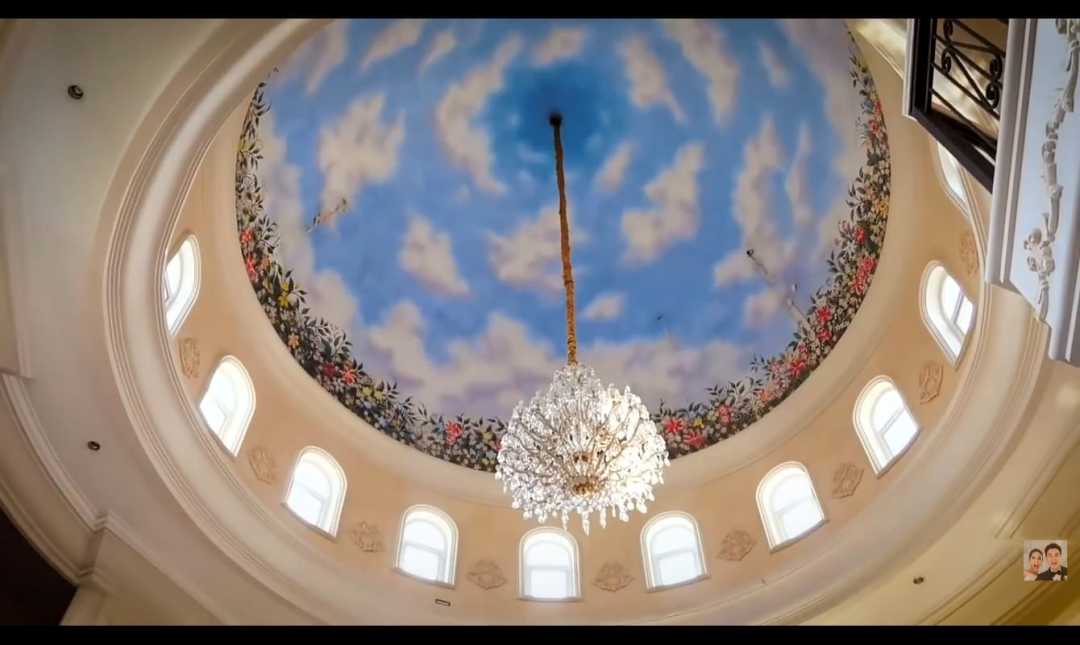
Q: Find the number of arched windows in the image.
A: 10